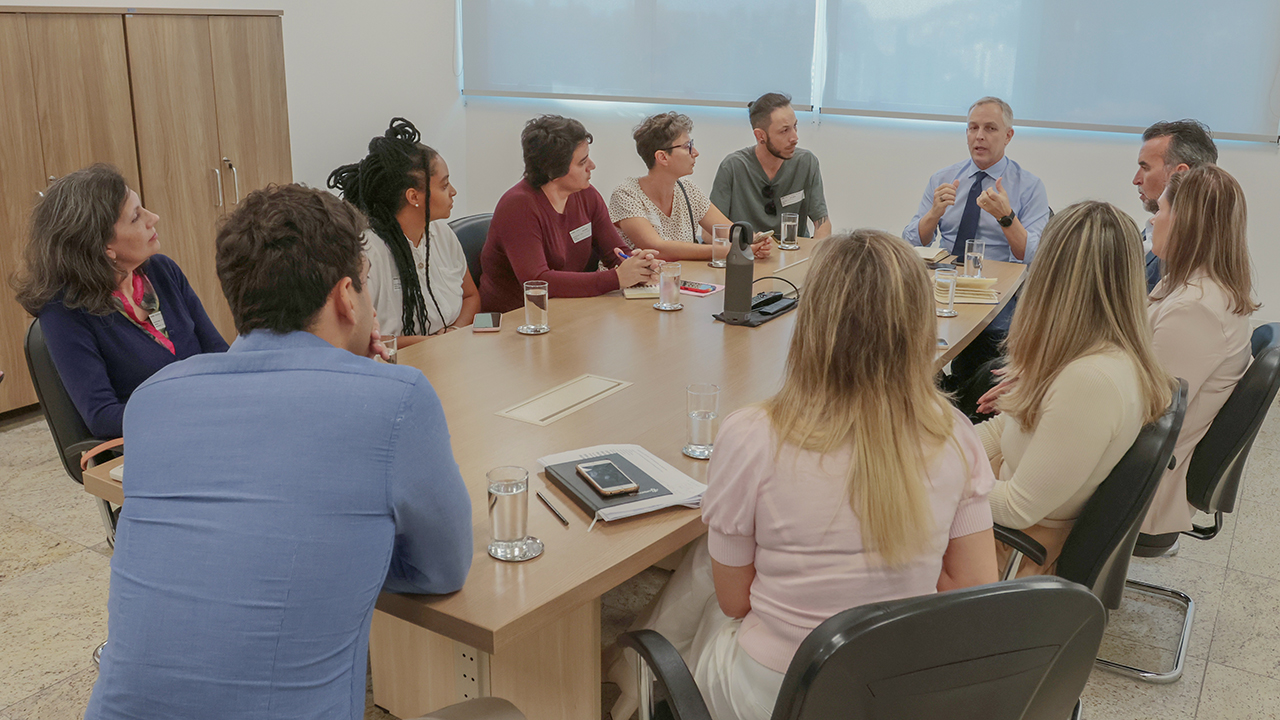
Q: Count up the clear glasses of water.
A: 9